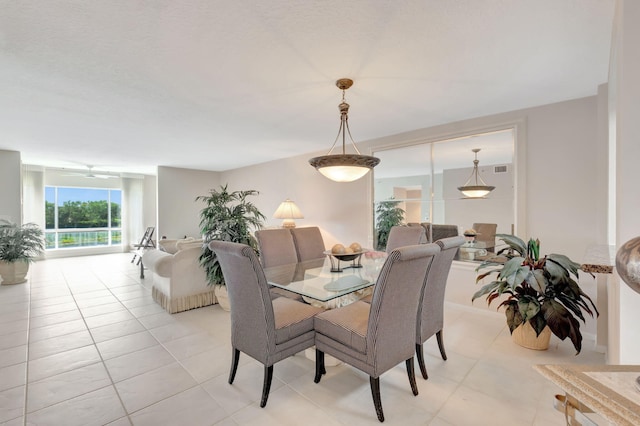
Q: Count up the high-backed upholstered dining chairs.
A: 6